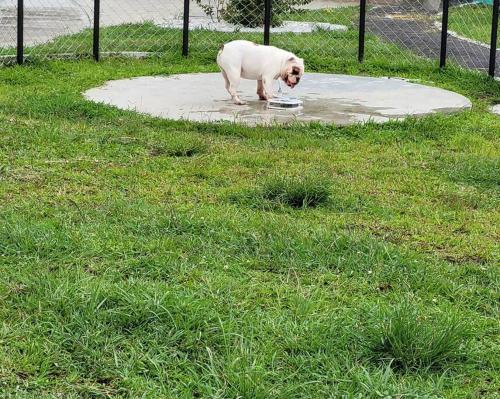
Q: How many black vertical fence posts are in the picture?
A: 7